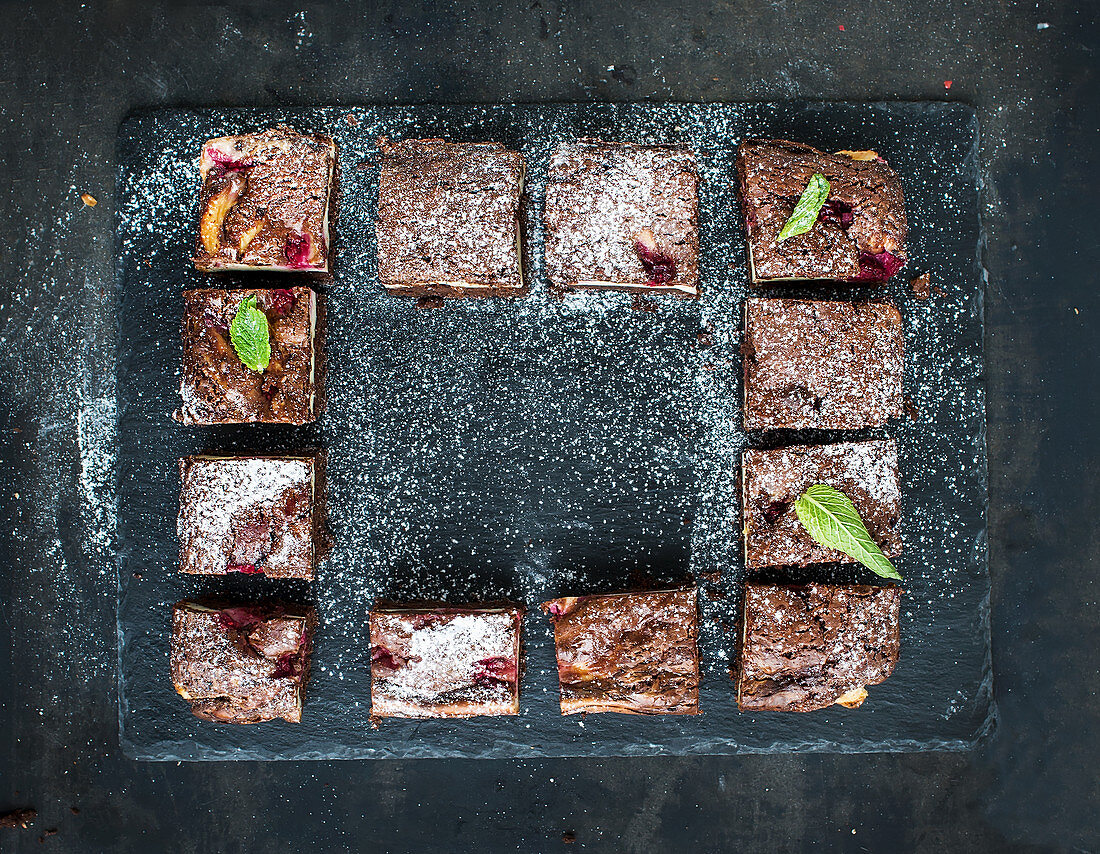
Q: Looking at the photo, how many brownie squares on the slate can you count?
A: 12